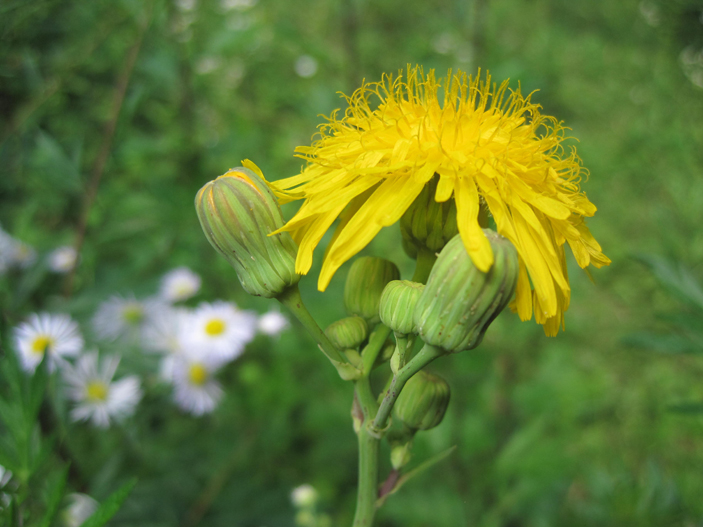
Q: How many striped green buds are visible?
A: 6